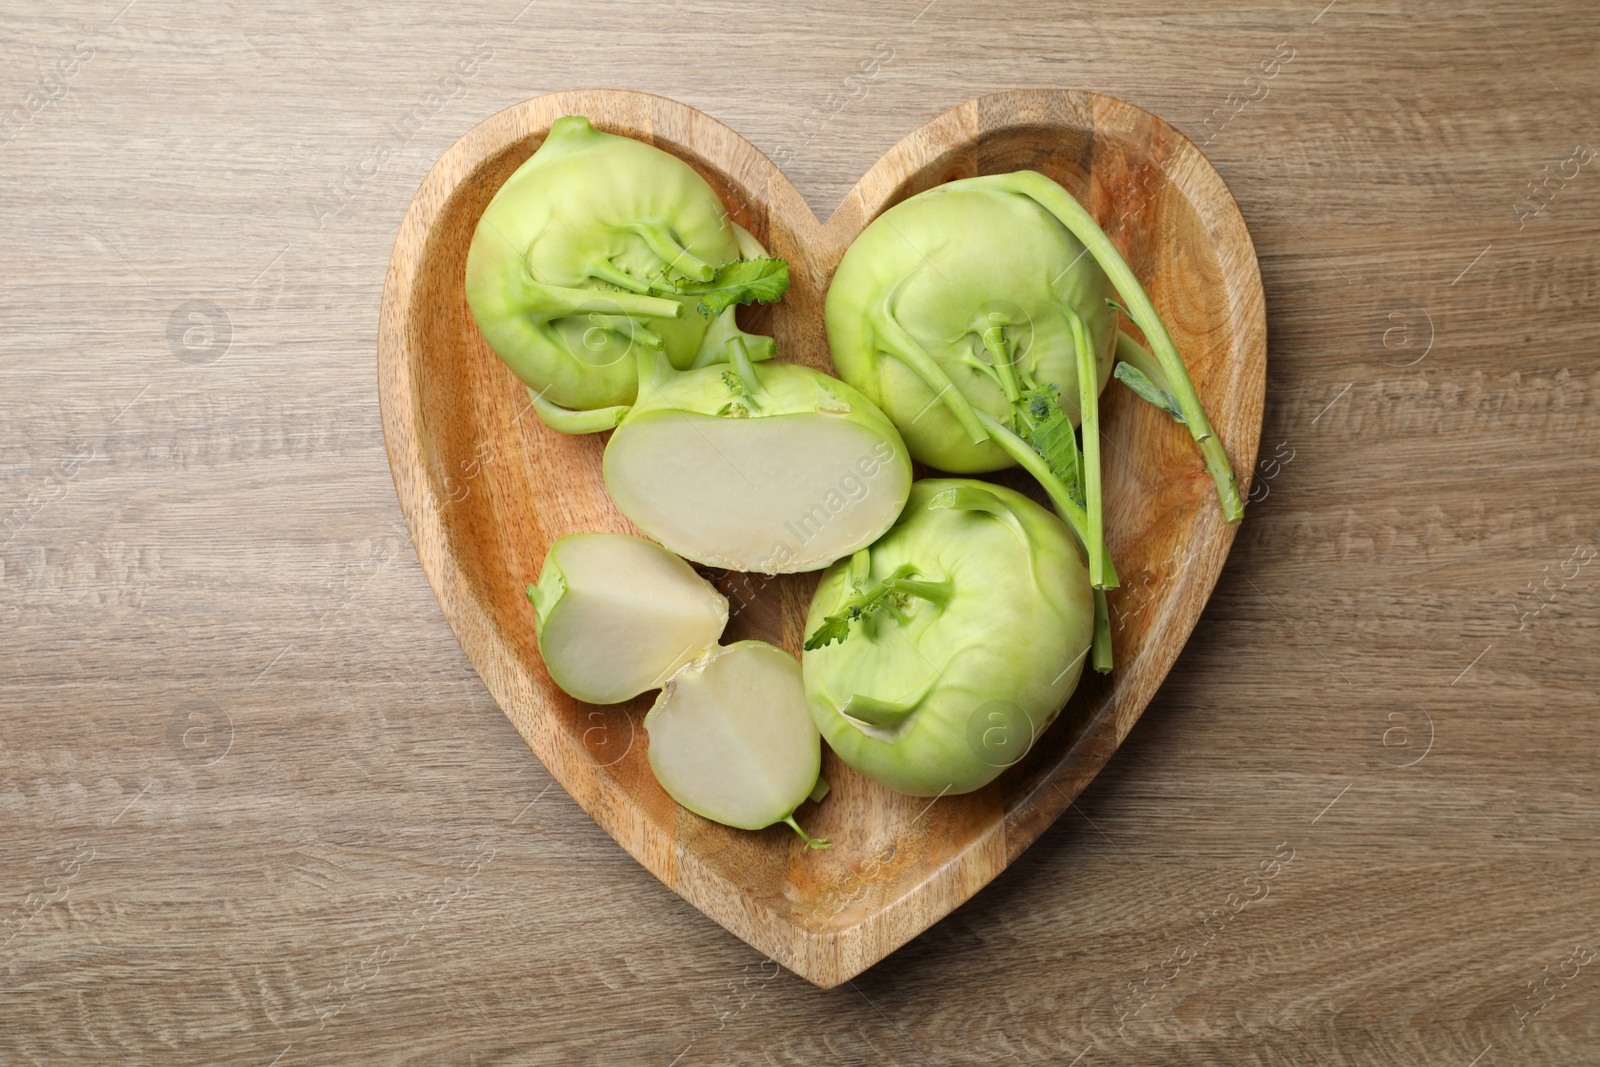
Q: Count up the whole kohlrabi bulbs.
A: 3